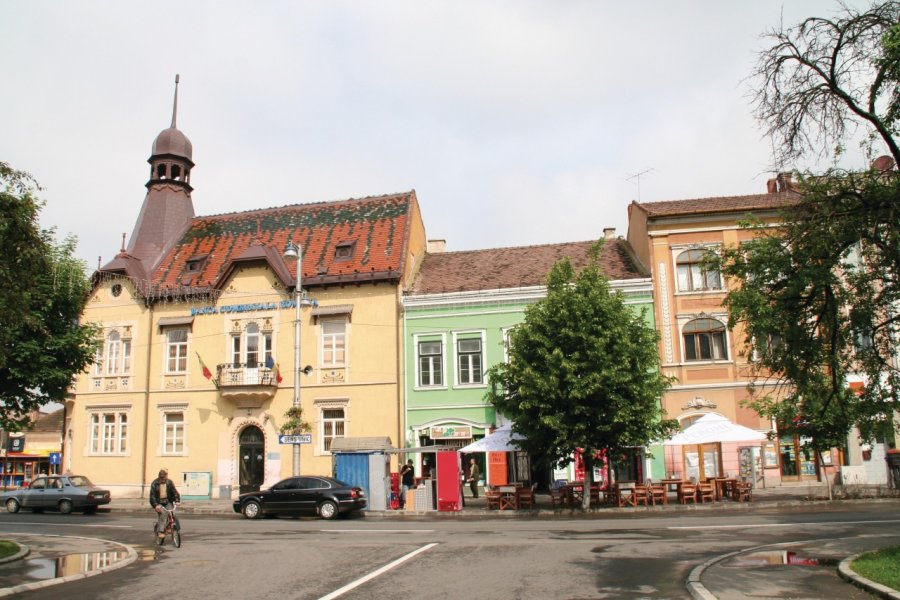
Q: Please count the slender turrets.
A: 1